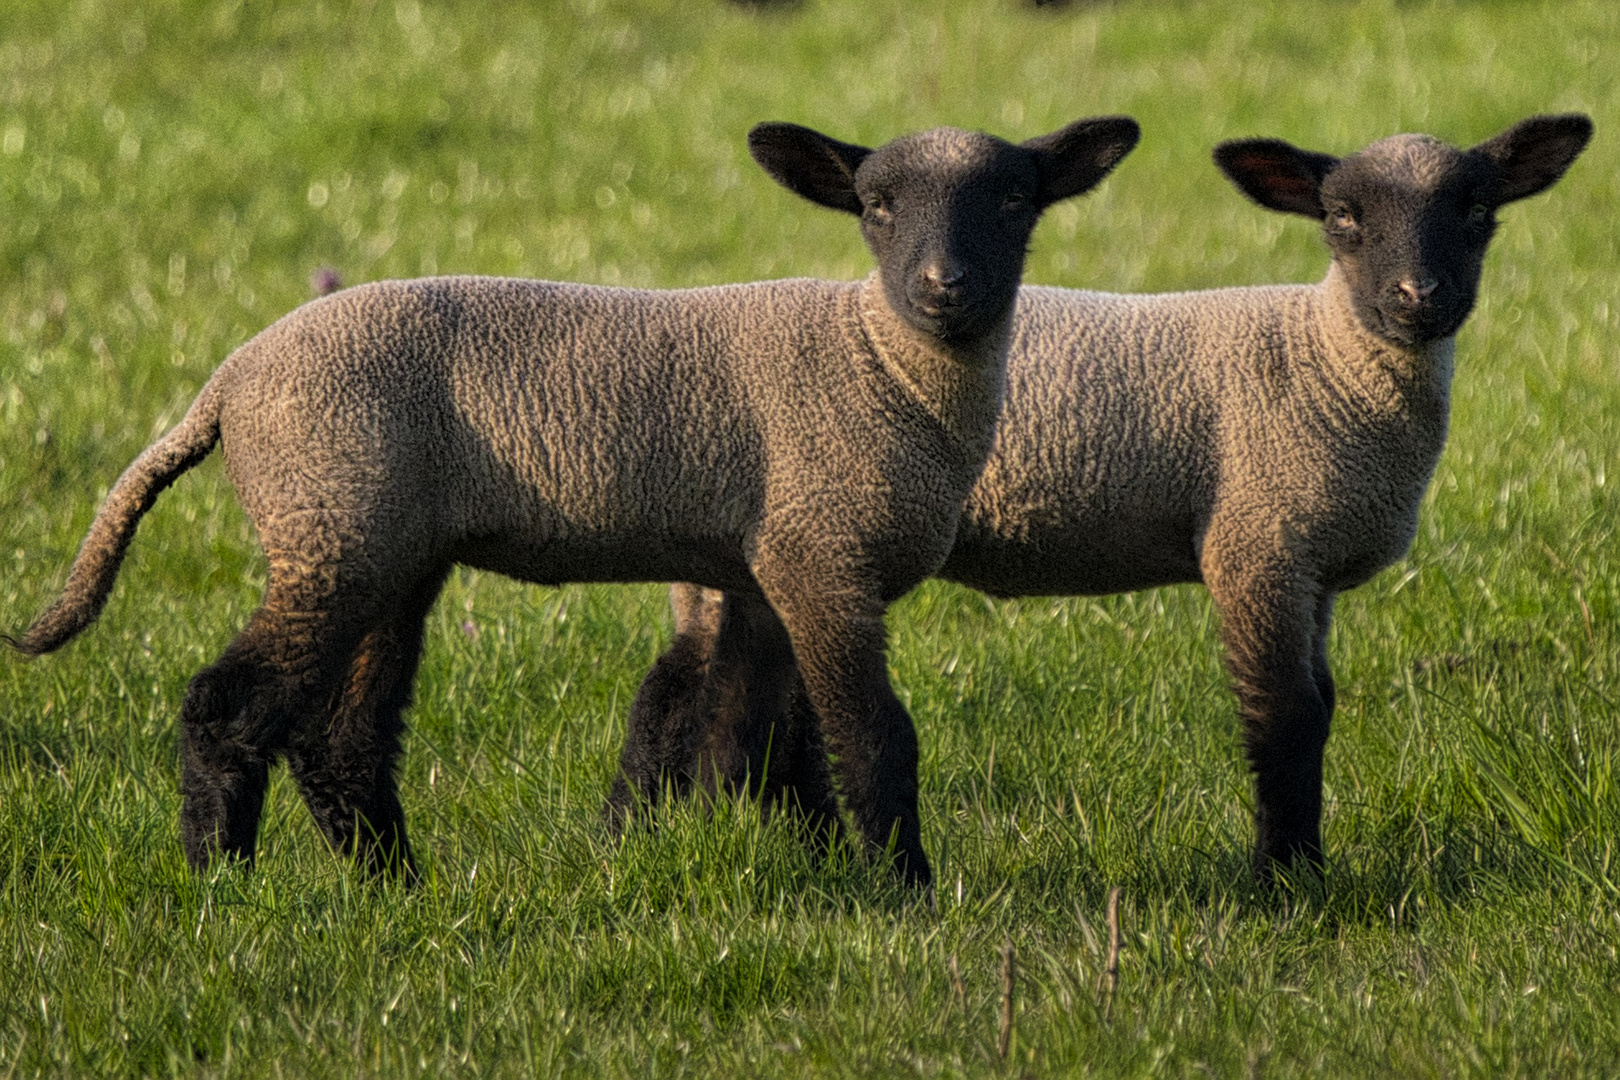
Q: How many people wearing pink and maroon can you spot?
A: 0